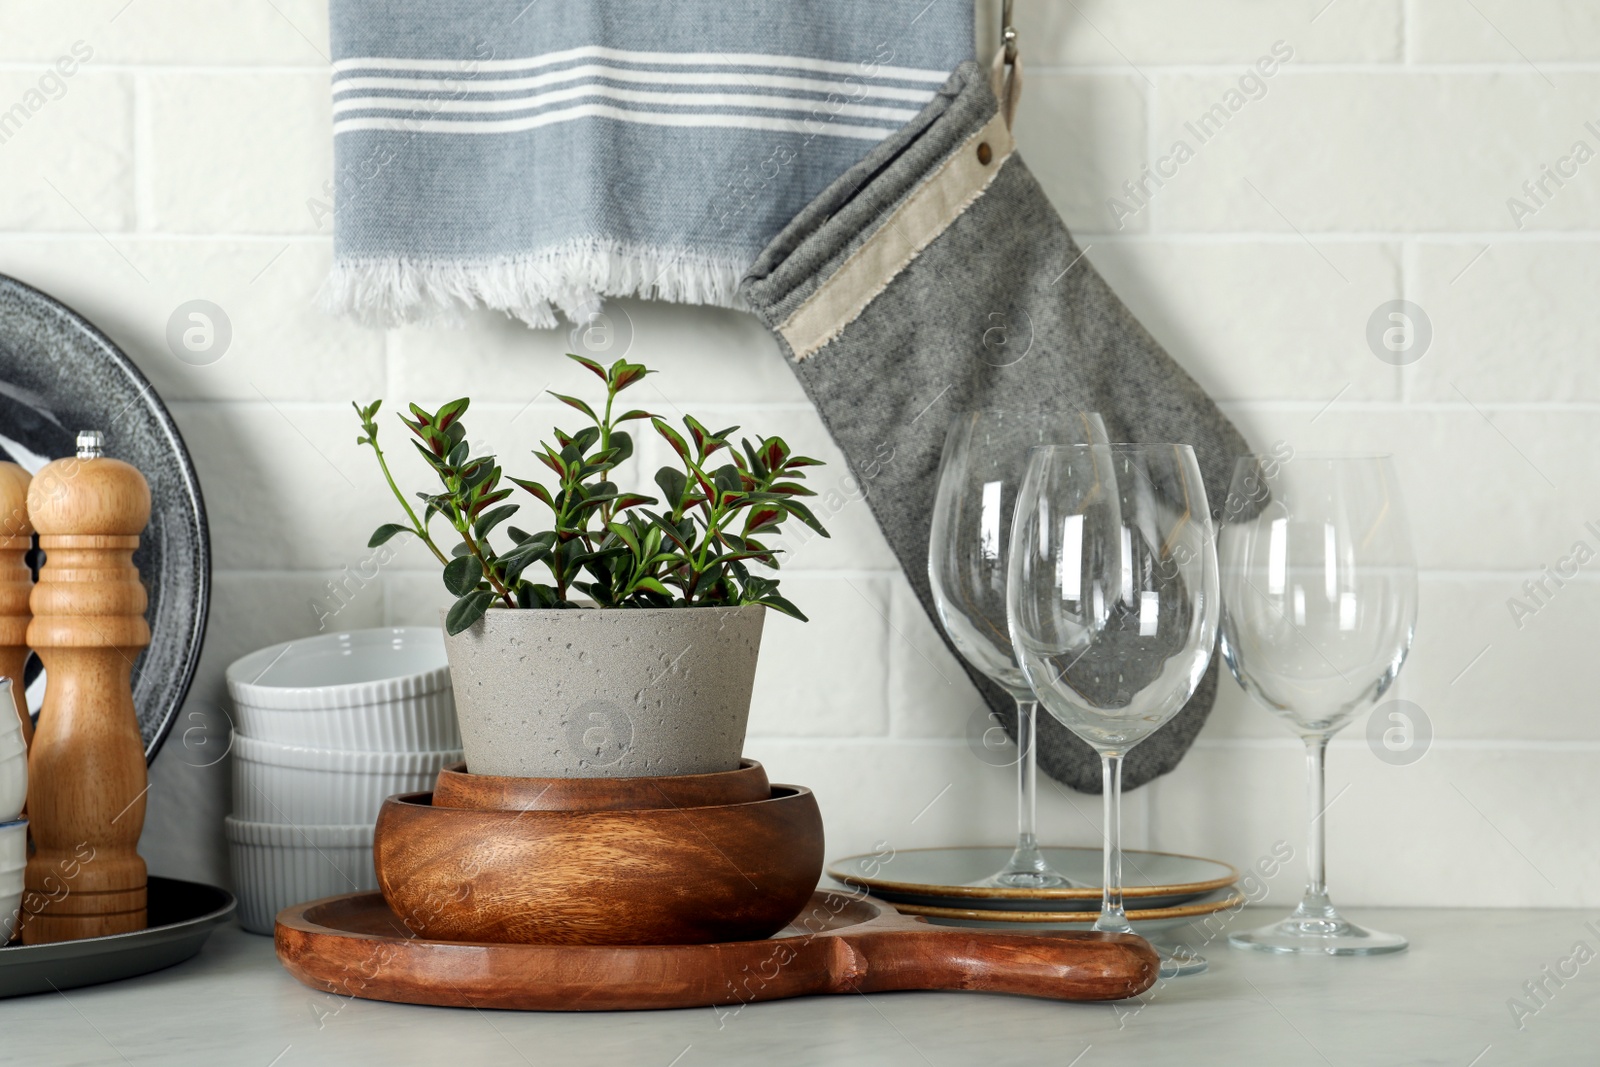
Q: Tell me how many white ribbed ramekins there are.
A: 3